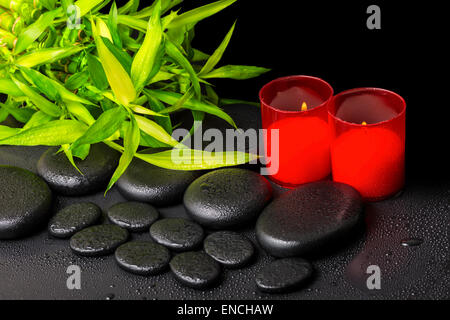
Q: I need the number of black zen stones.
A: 13